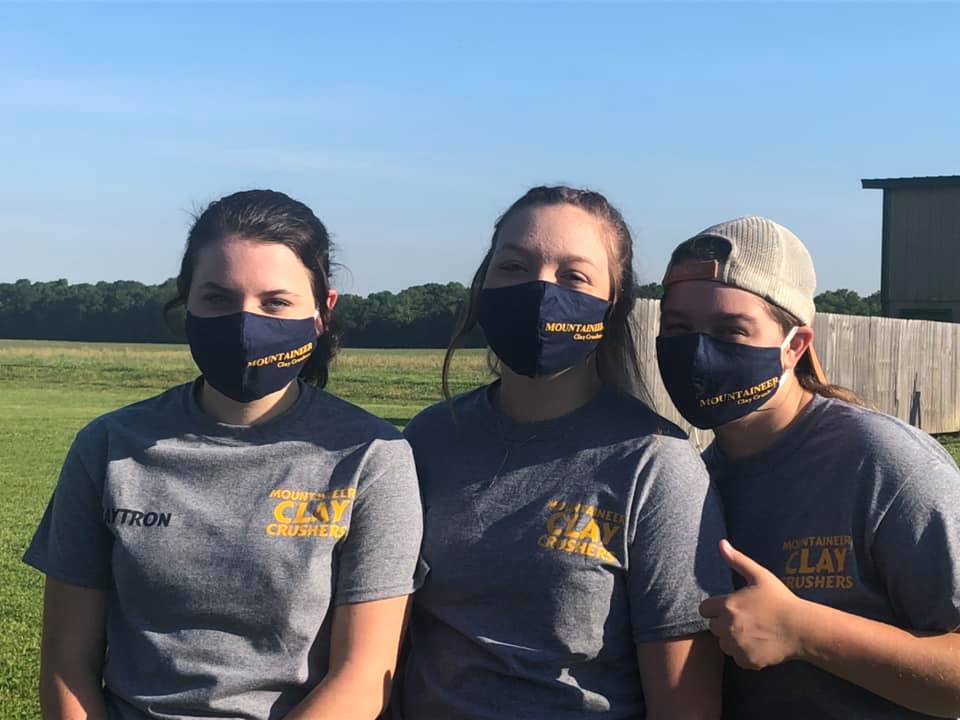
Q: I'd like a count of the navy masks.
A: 3